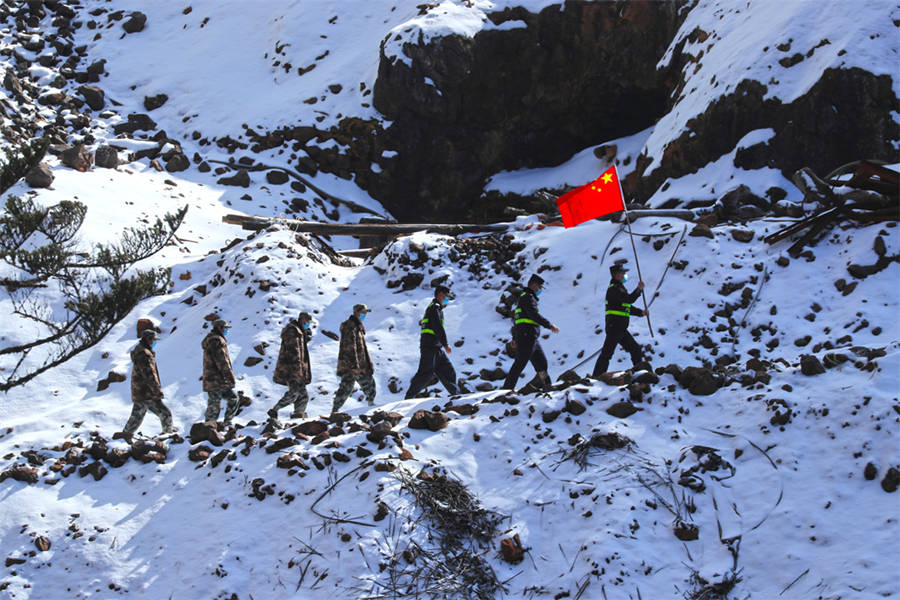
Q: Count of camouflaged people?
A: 4